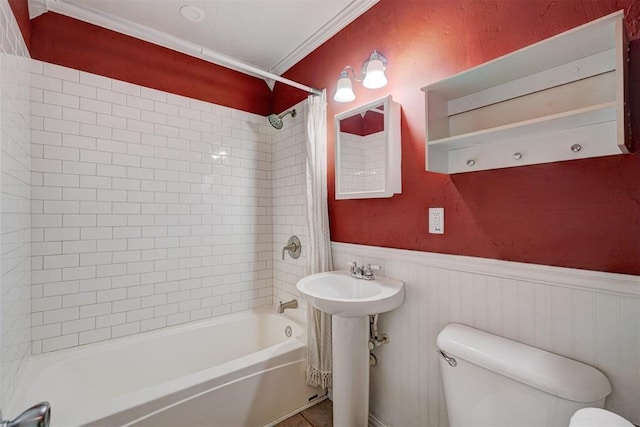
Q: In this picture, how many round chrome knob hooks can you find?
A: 3